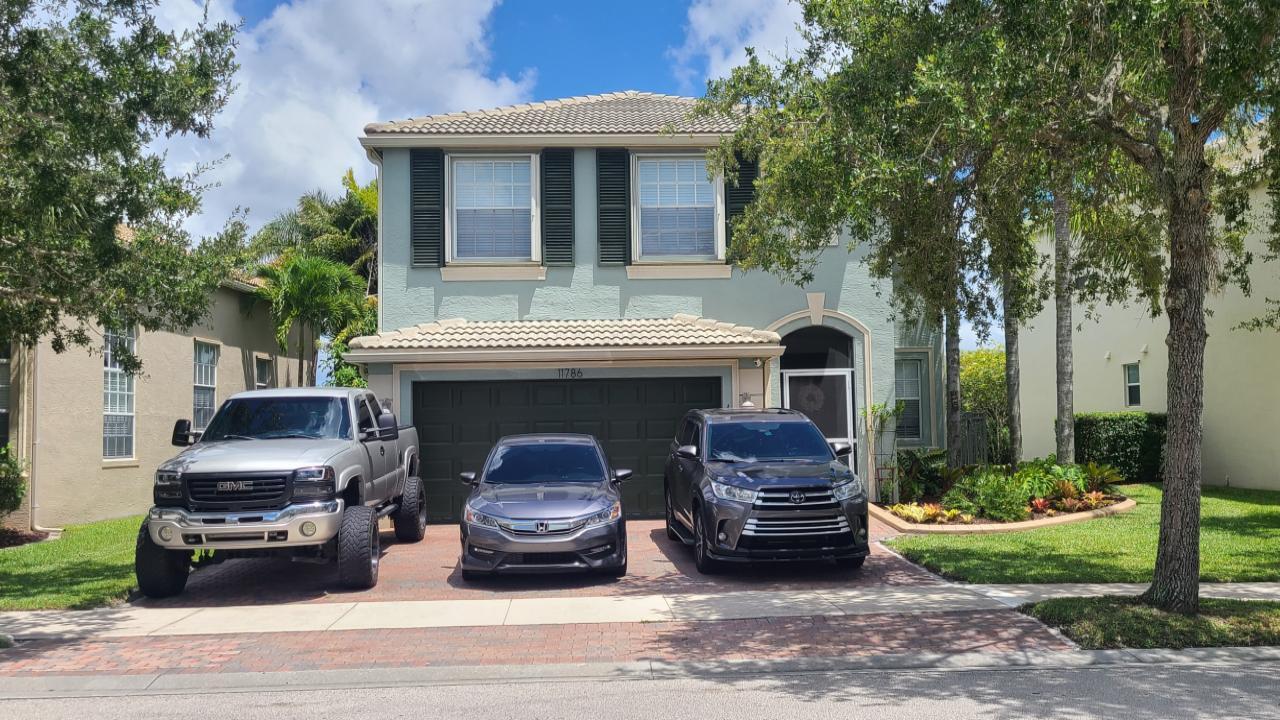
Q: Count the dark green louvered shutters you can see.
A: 4